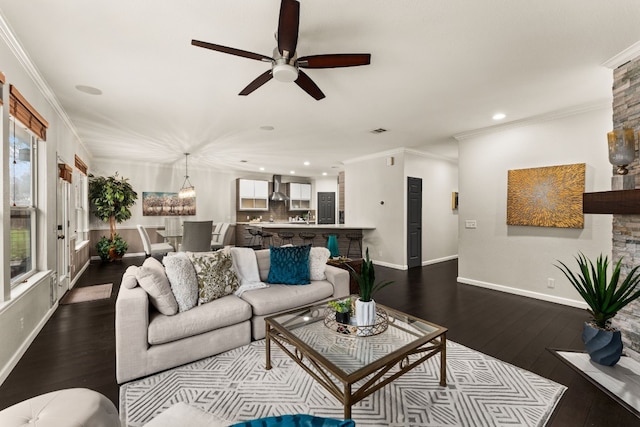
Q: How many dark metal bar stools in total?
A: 6